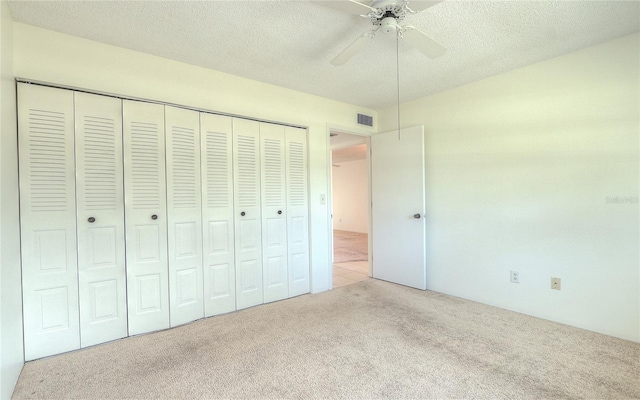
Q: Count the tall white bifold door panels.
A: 8